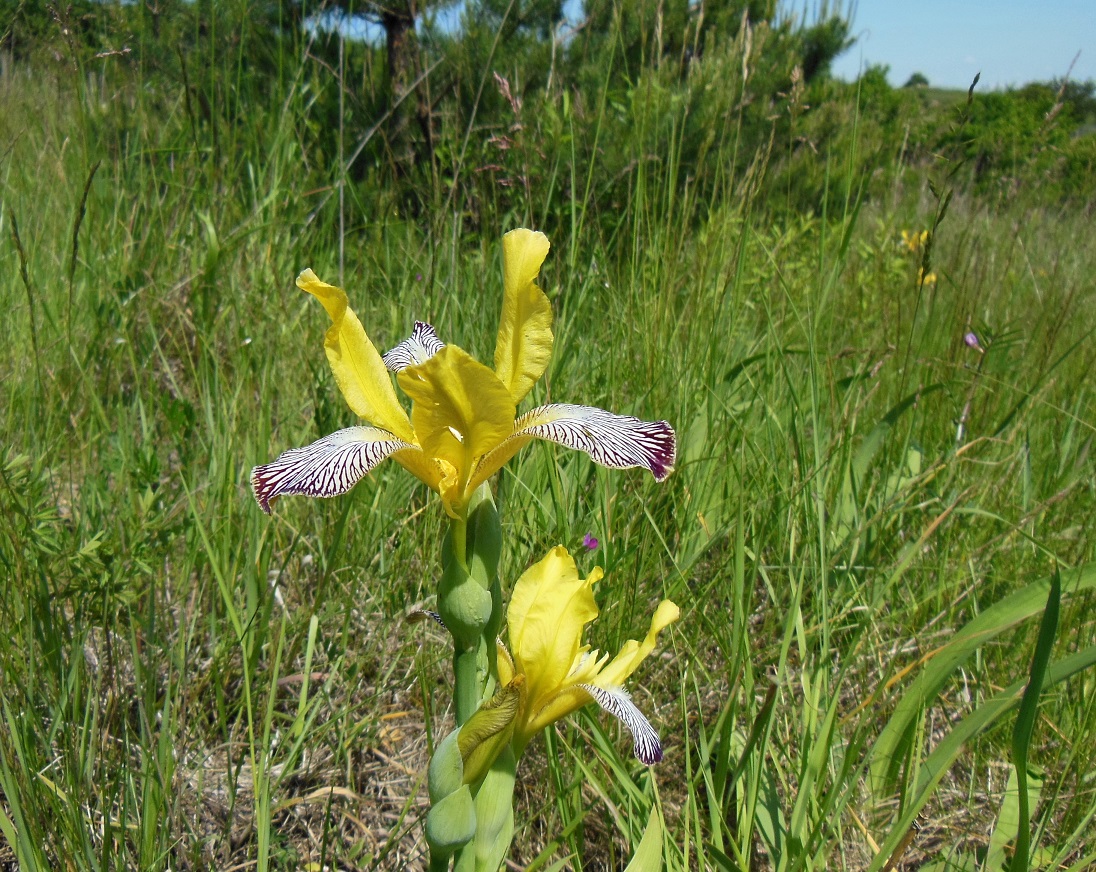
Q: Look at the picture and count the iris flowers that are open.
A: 2